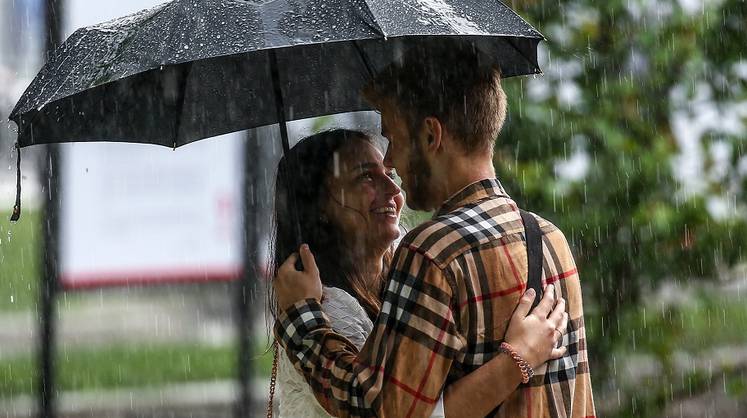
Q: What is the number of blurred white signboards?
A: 1